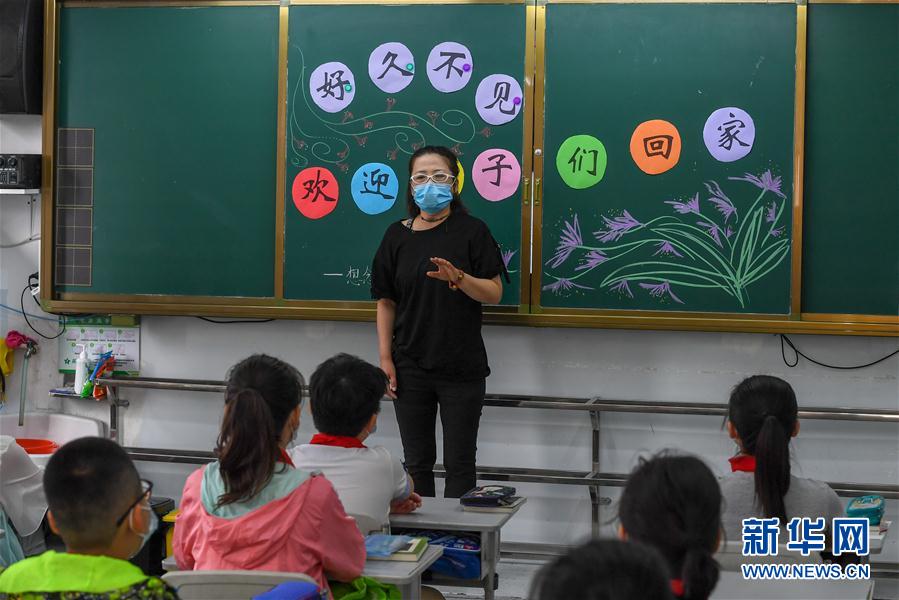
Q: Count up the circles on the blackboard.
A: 11